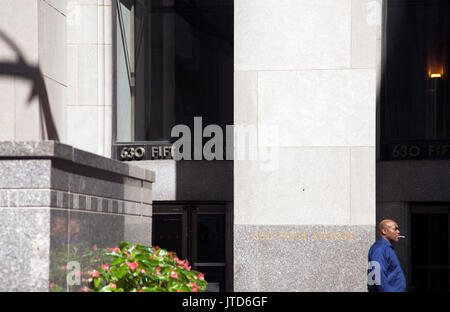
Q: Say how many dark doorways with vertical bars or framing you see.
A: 2